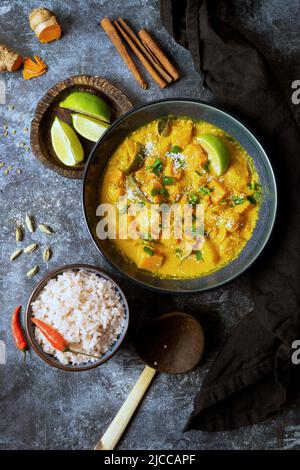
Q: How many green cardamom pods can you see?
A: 7